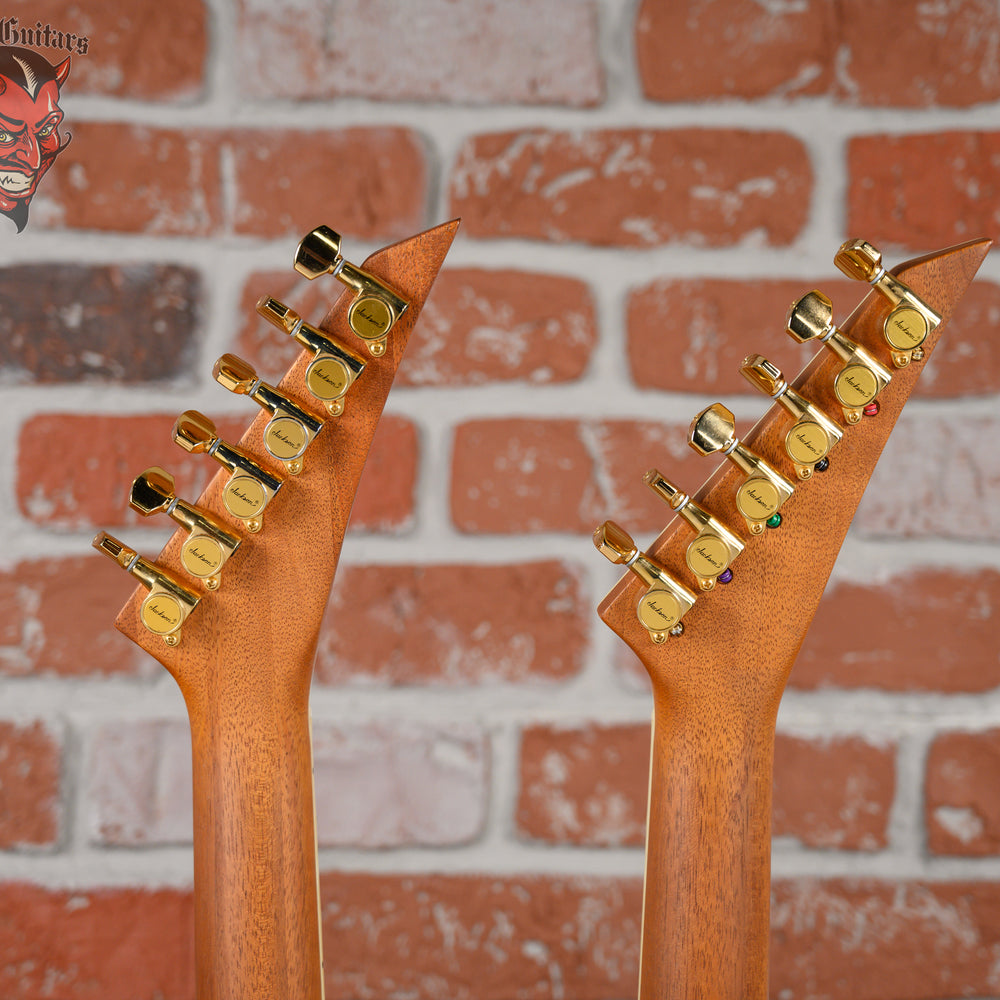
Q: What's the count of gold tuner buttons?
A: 12